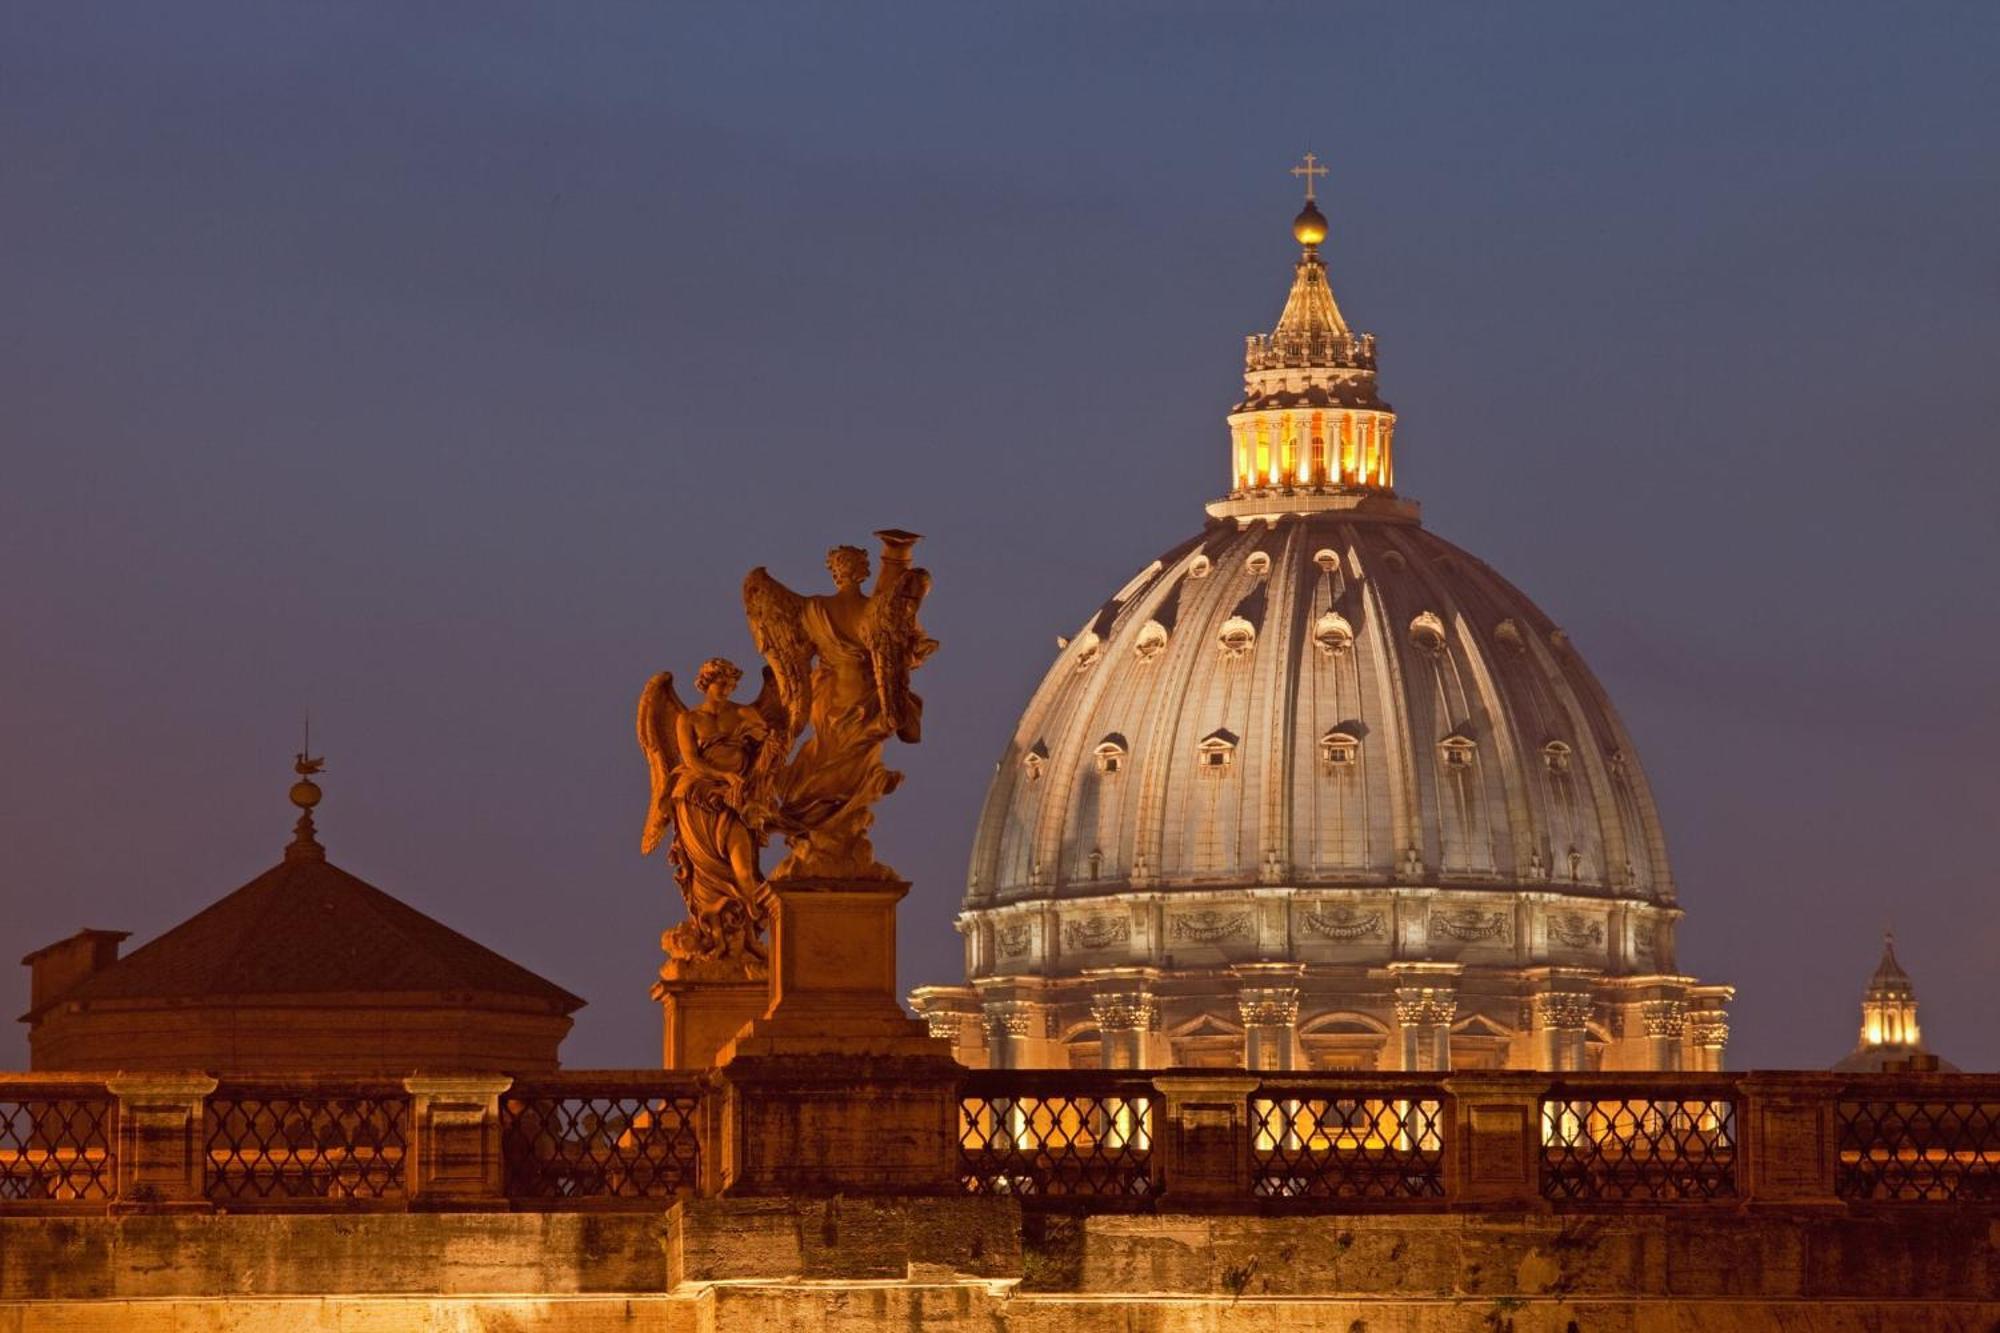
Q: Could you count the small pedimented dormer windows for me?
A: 7